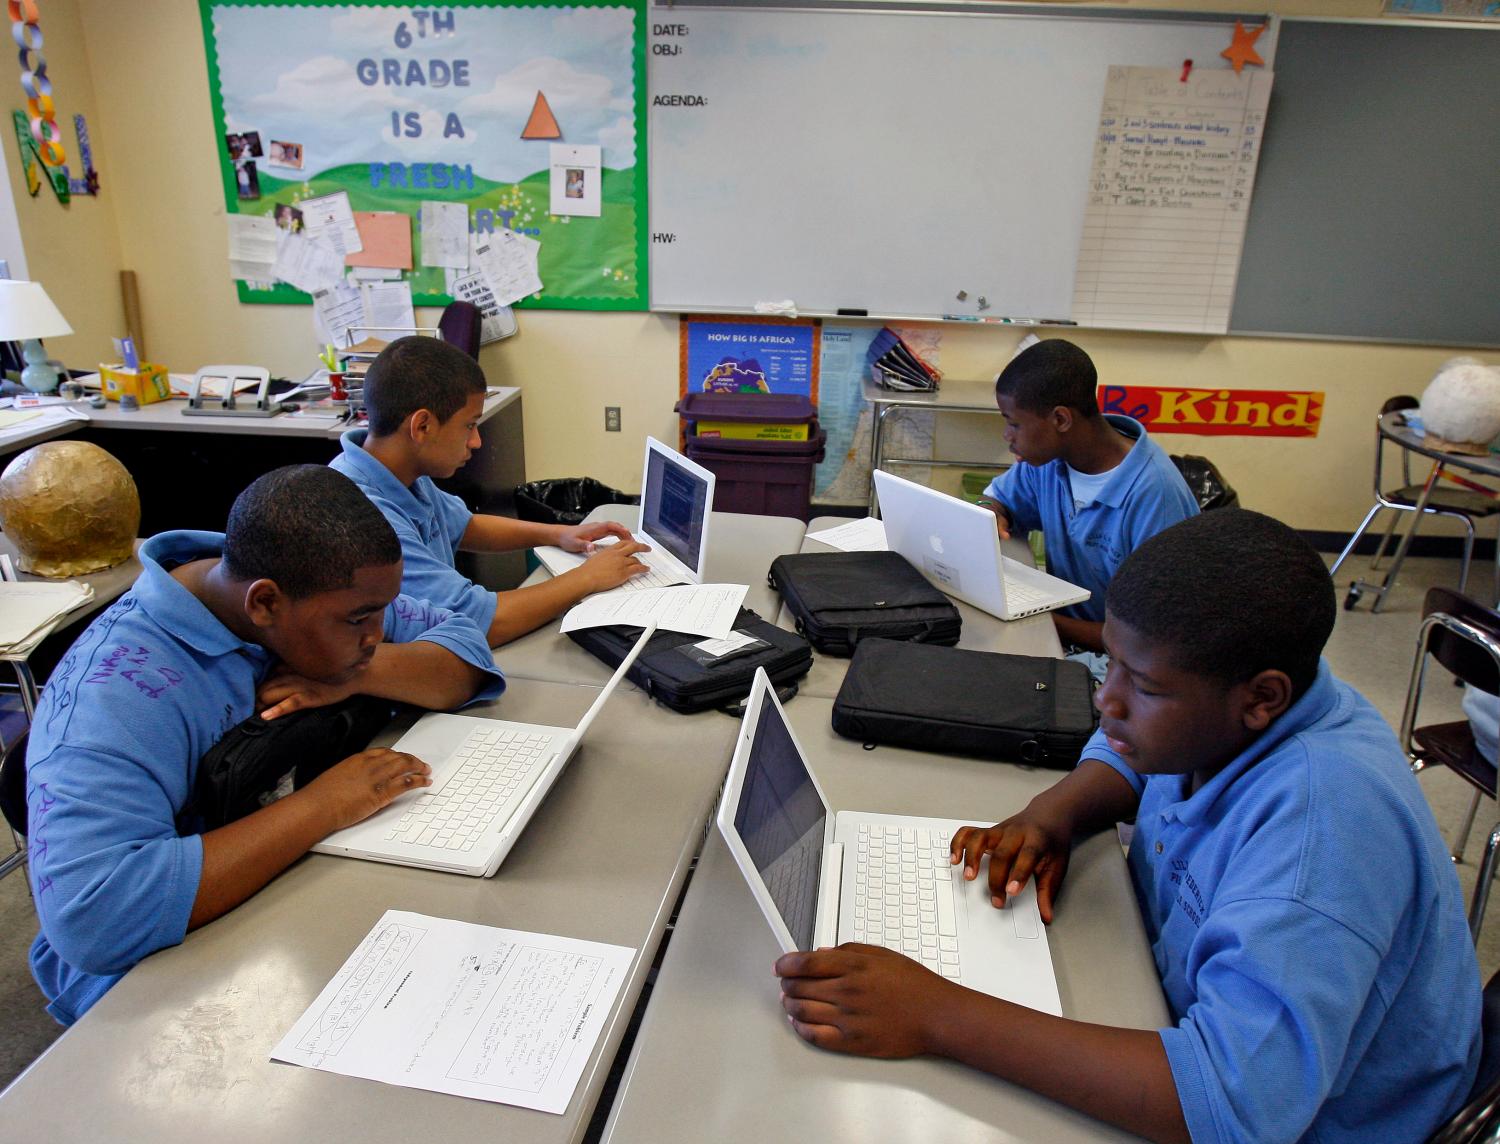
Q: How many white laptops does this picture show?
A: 4